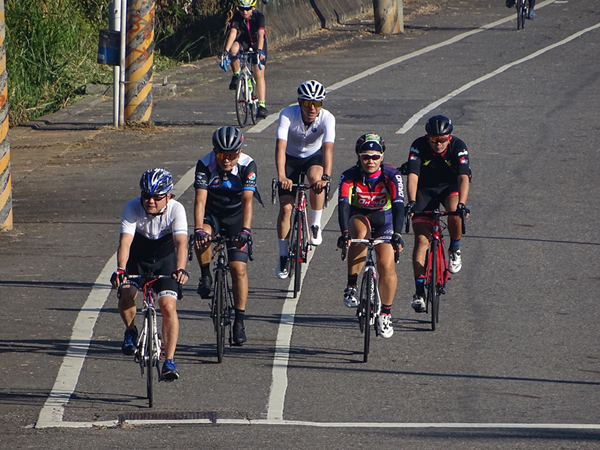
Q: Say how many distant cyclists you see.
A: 2